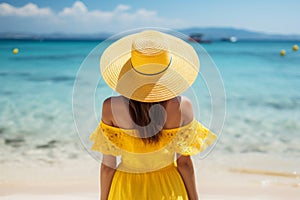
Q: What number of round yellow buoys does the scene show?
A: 3